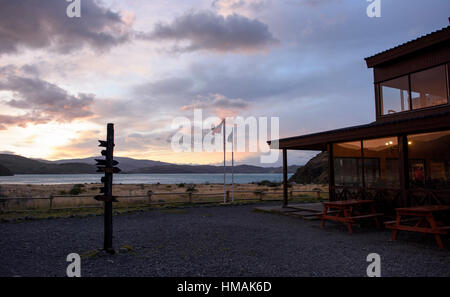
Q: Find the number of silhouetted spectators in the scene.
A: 0